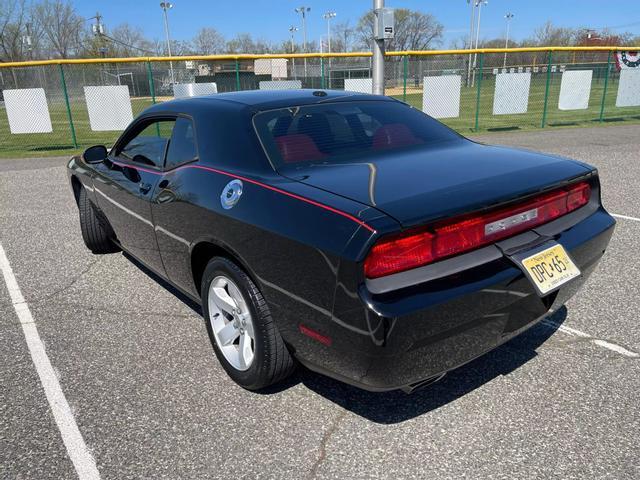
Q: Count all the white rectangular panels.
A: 9